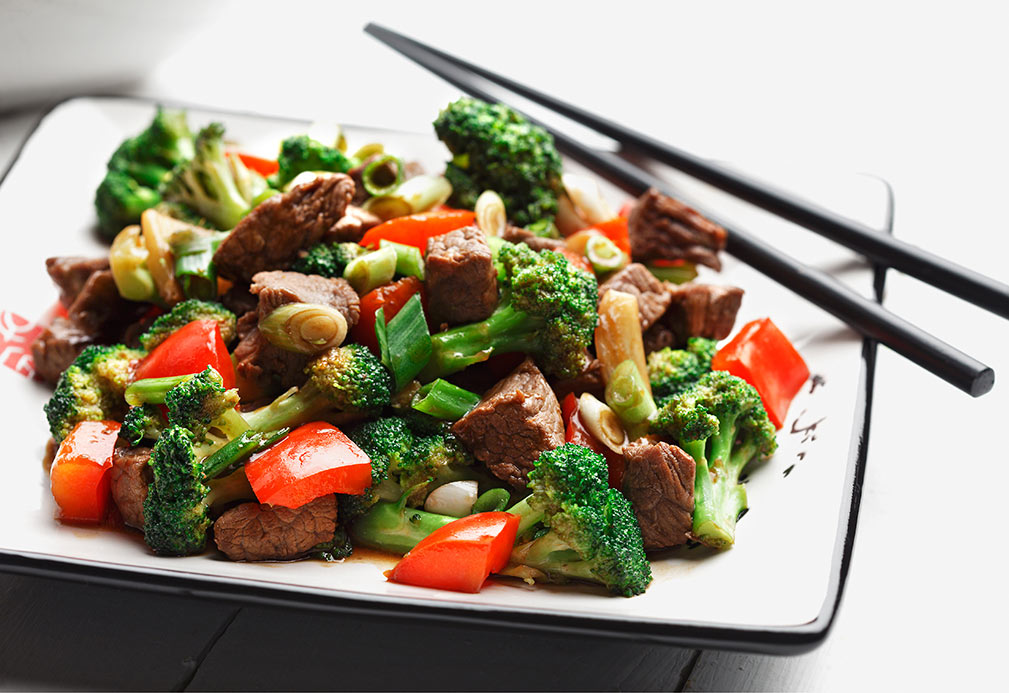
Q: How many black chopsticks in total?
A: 2